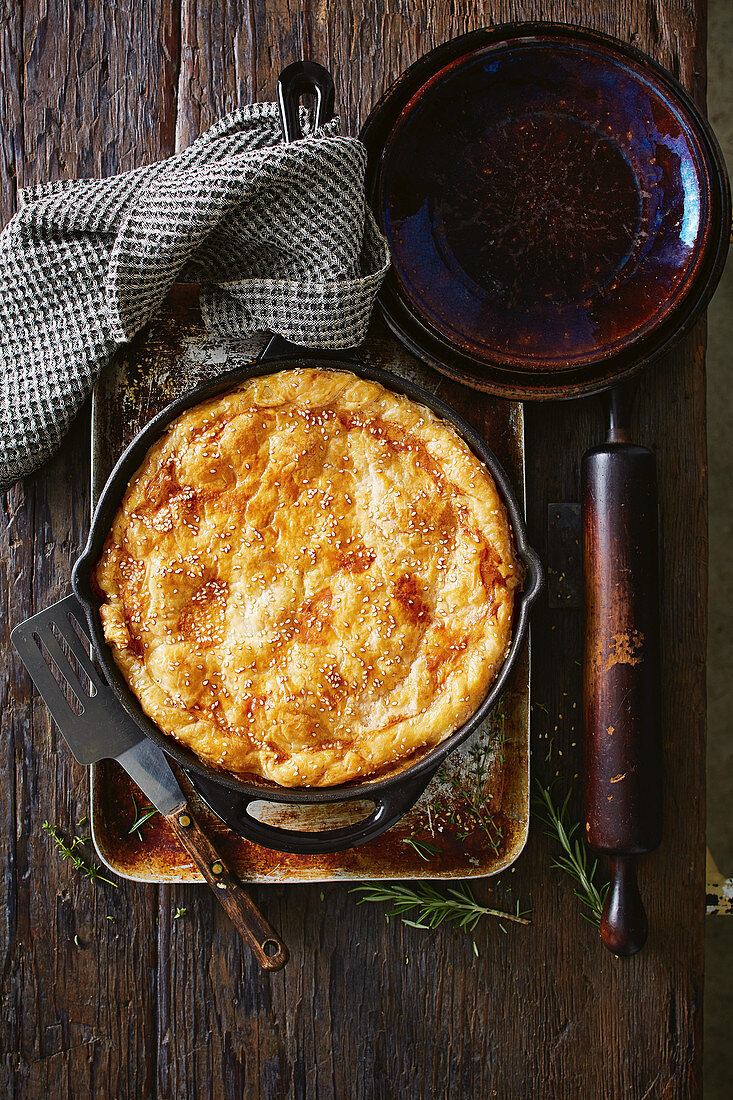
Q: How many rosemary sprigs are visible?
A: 2